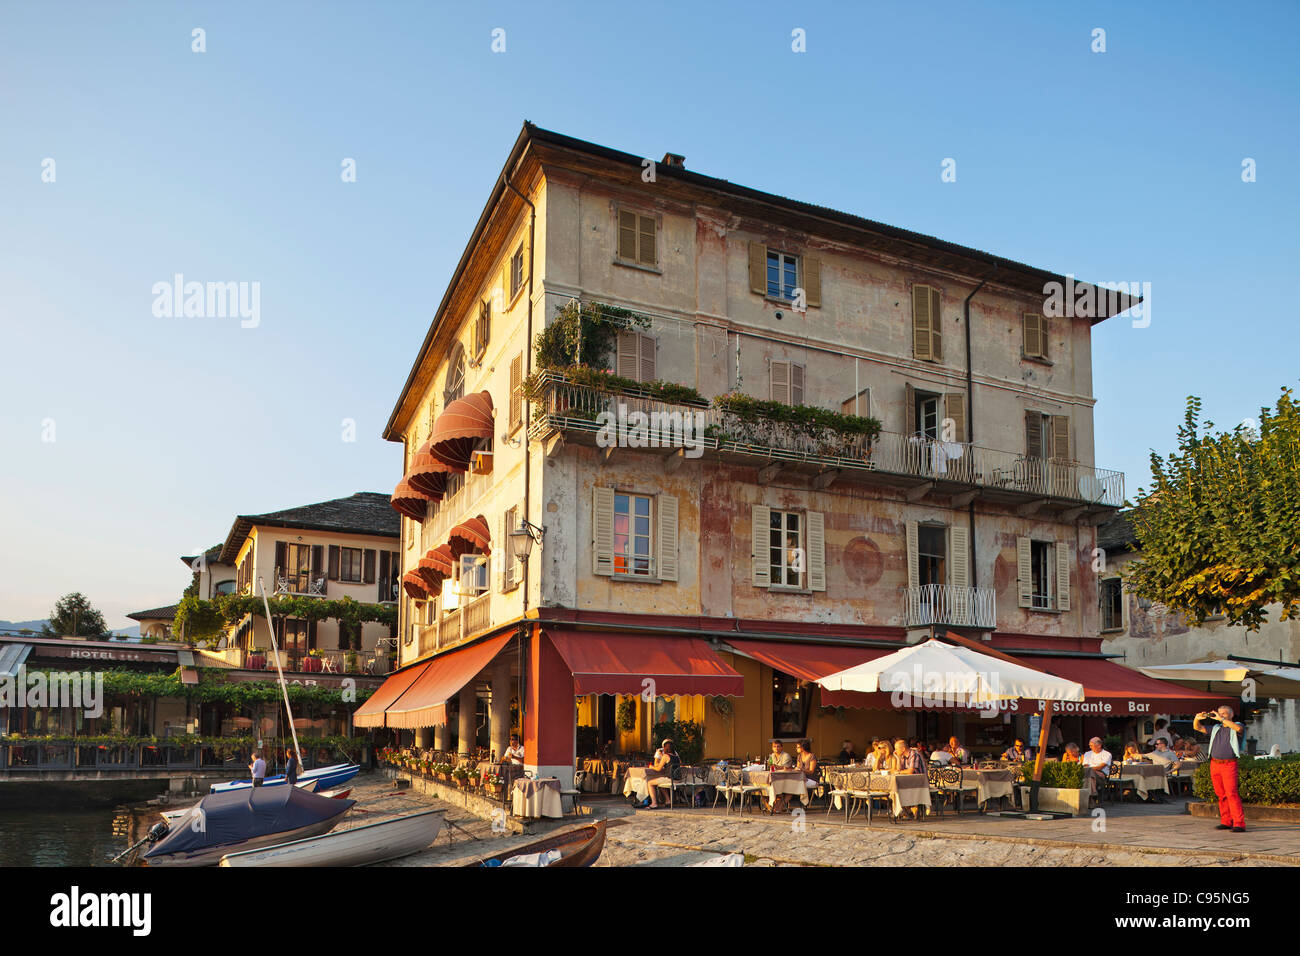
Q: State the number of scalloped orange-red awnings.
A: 6